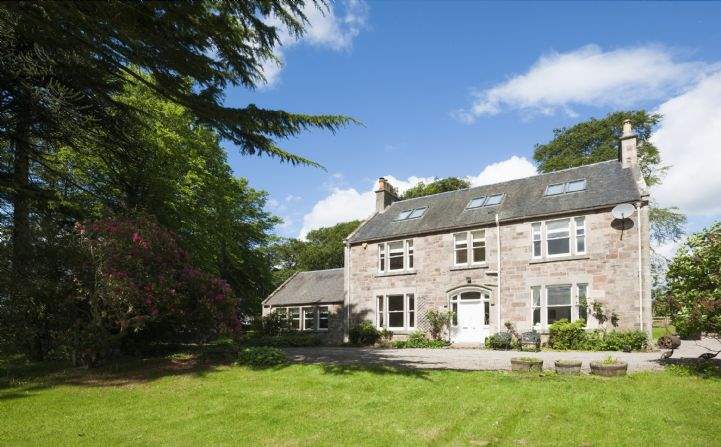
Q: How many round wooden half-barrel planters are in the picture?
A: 3